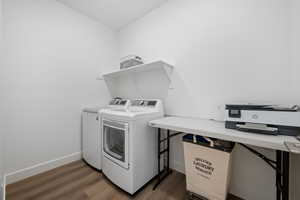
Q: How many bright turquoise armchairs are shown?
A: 0